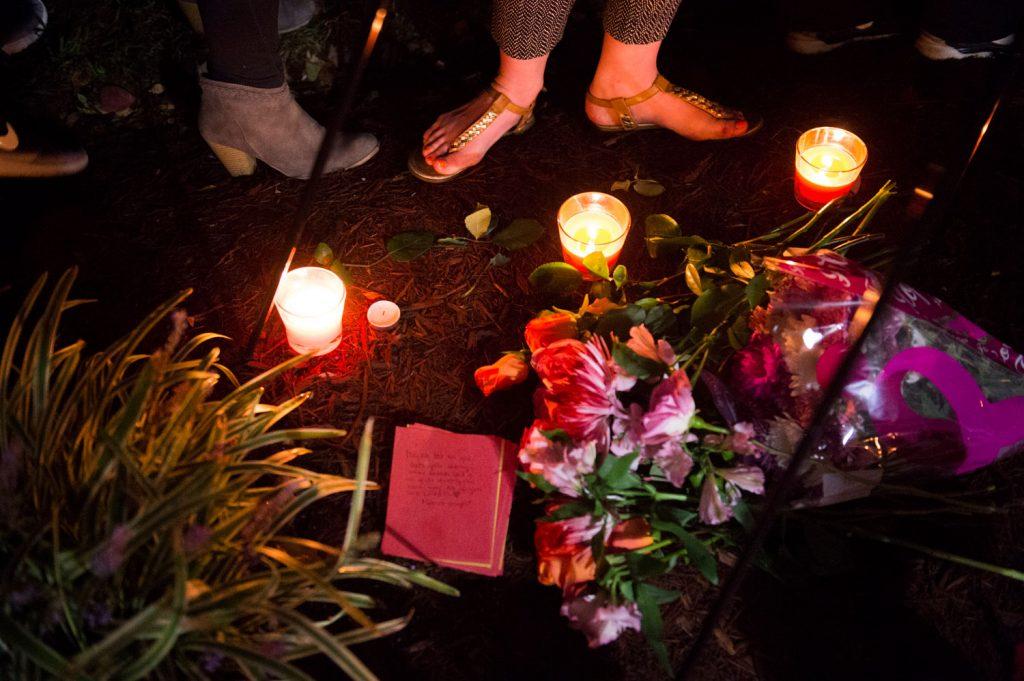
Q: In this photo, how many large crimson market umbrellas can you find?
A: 0